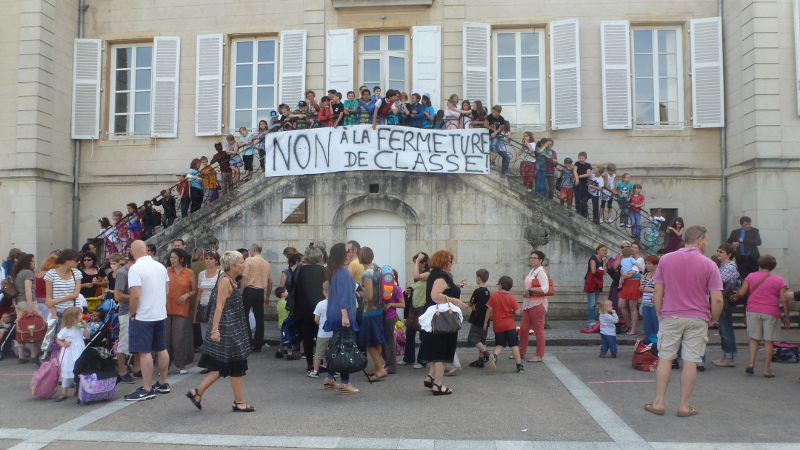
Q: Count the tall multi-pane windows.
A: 5